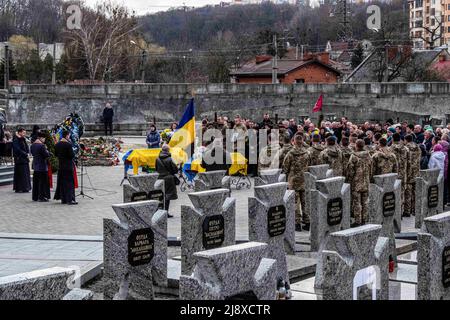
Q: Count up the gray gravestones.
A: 14